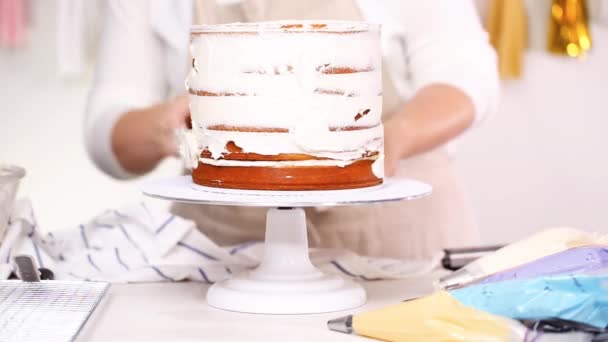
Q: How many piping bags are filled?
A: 4